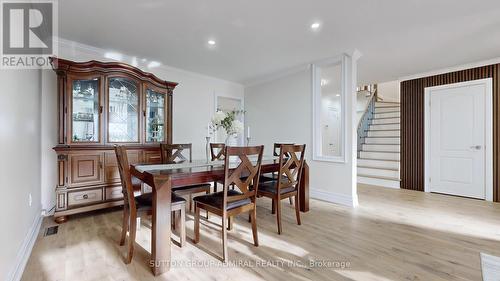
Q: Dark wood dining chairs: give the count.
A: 6